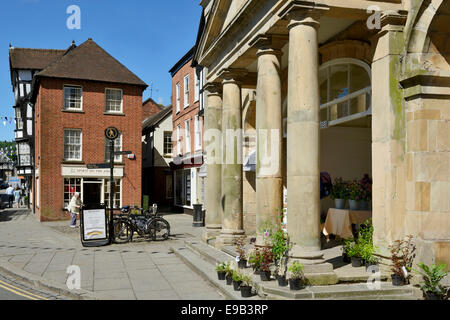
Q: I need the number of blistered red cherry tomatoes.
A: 0